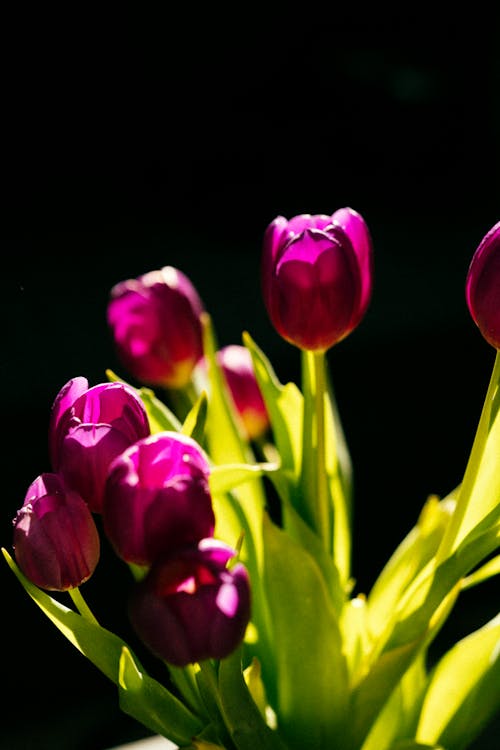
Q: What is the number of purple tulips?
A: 8